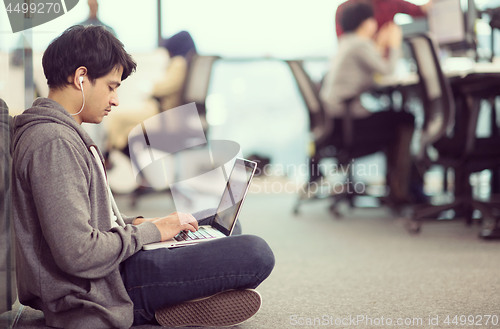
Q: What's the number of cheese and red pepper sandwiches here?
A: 0